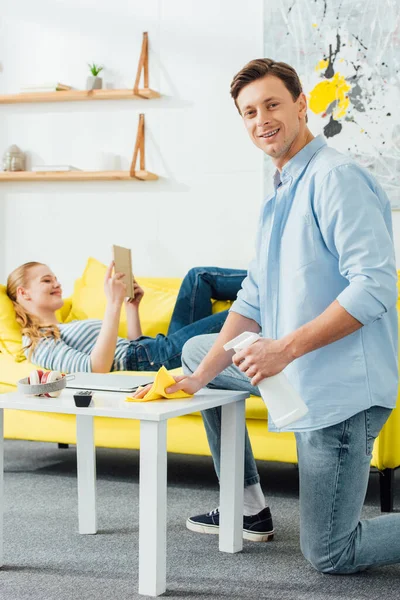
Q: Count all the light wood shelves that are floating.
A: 2